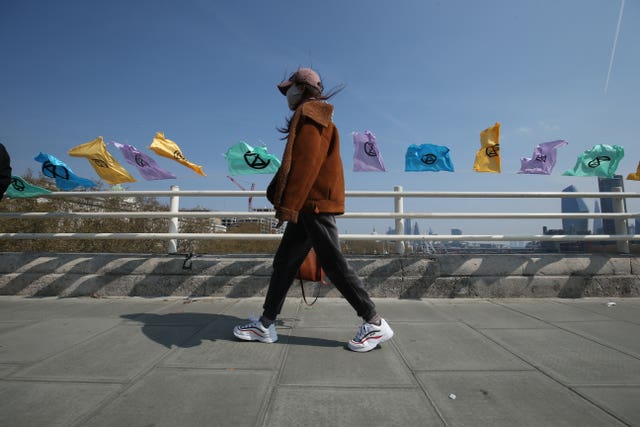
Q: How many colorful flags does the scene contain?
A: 12